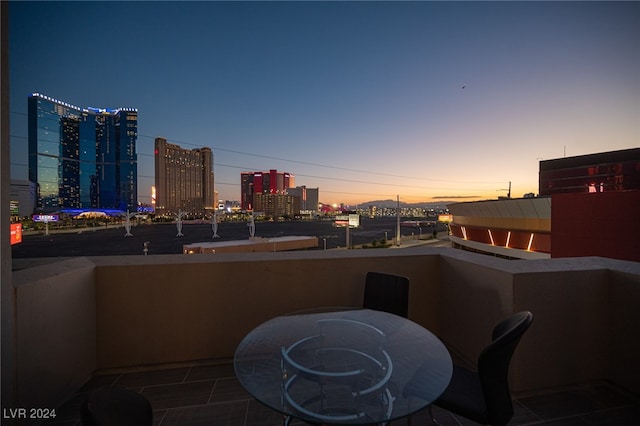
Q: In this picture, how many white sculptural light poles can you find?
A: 4